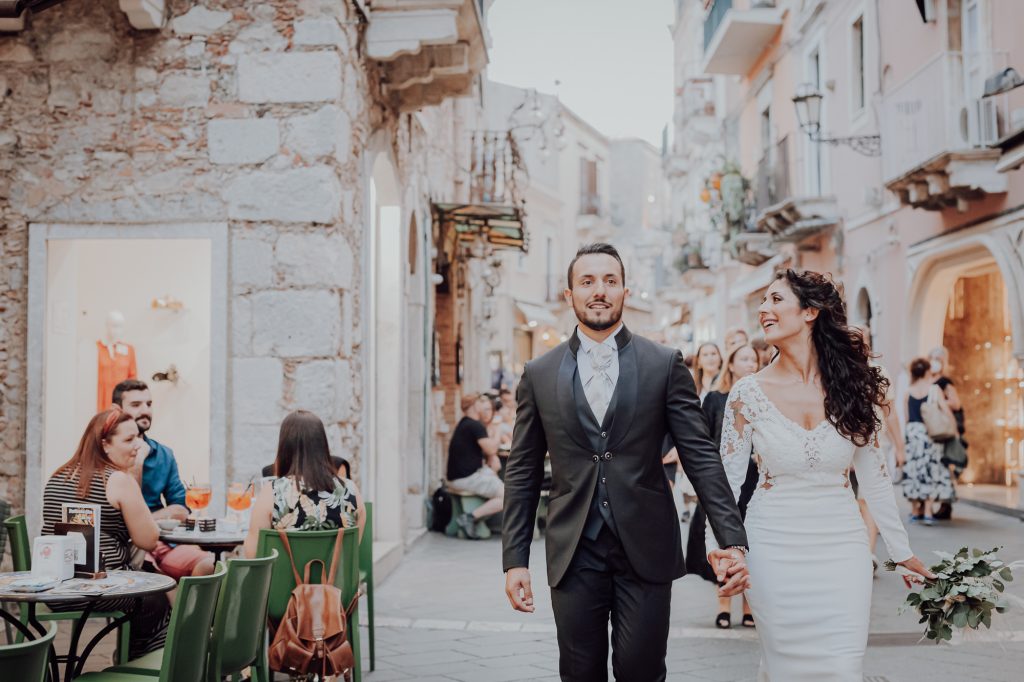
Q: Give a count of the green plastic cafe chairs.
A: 6